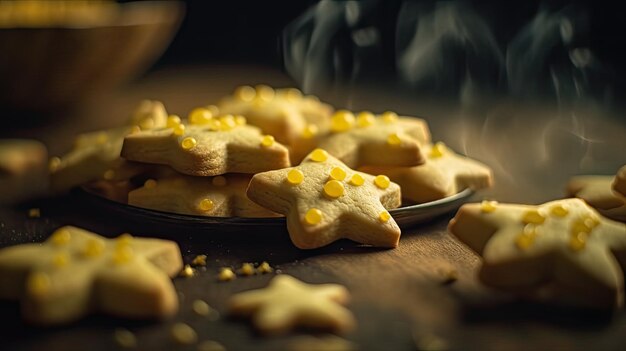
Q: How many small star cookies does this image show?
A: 1